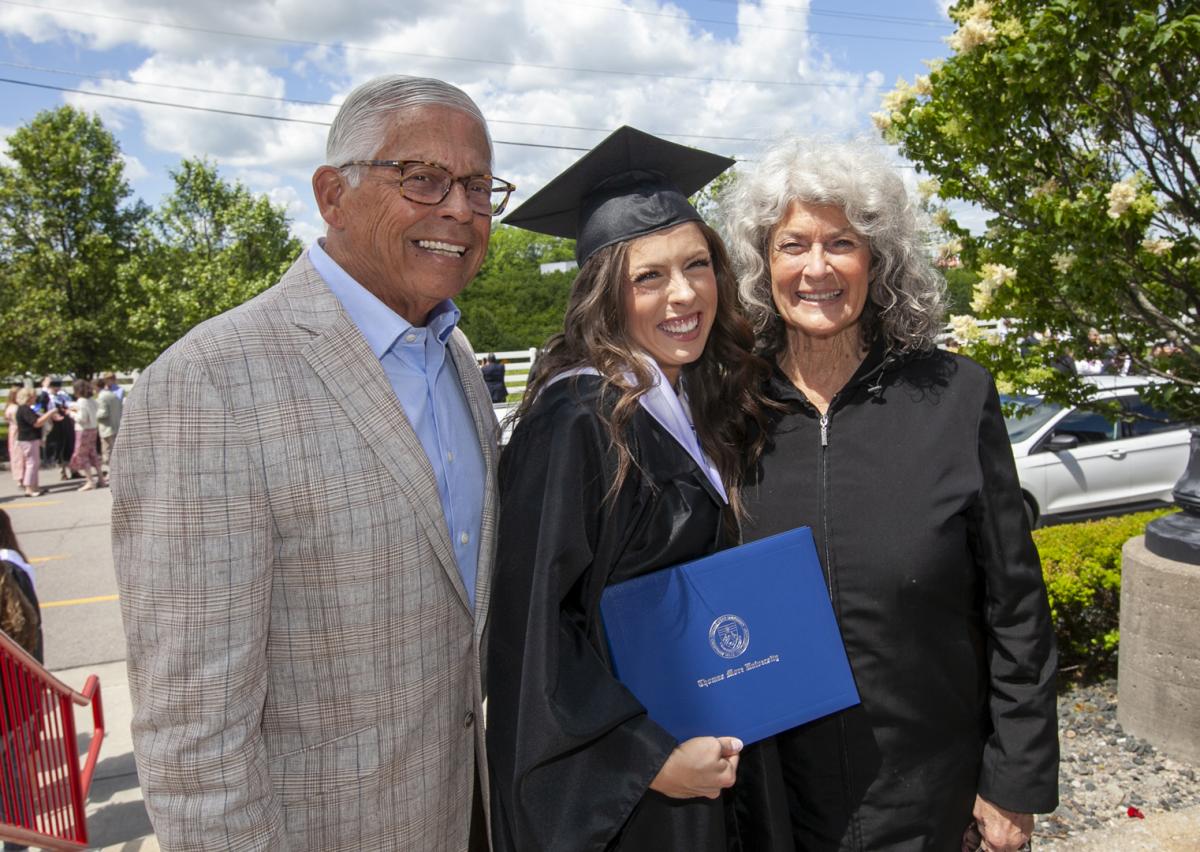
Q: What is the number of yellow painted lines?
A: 3